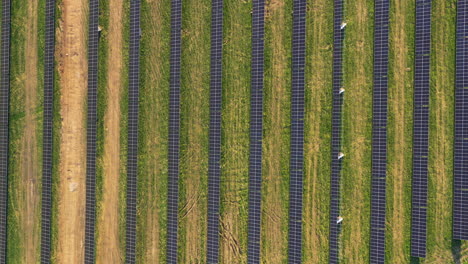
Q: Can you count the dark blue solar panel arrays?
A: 12